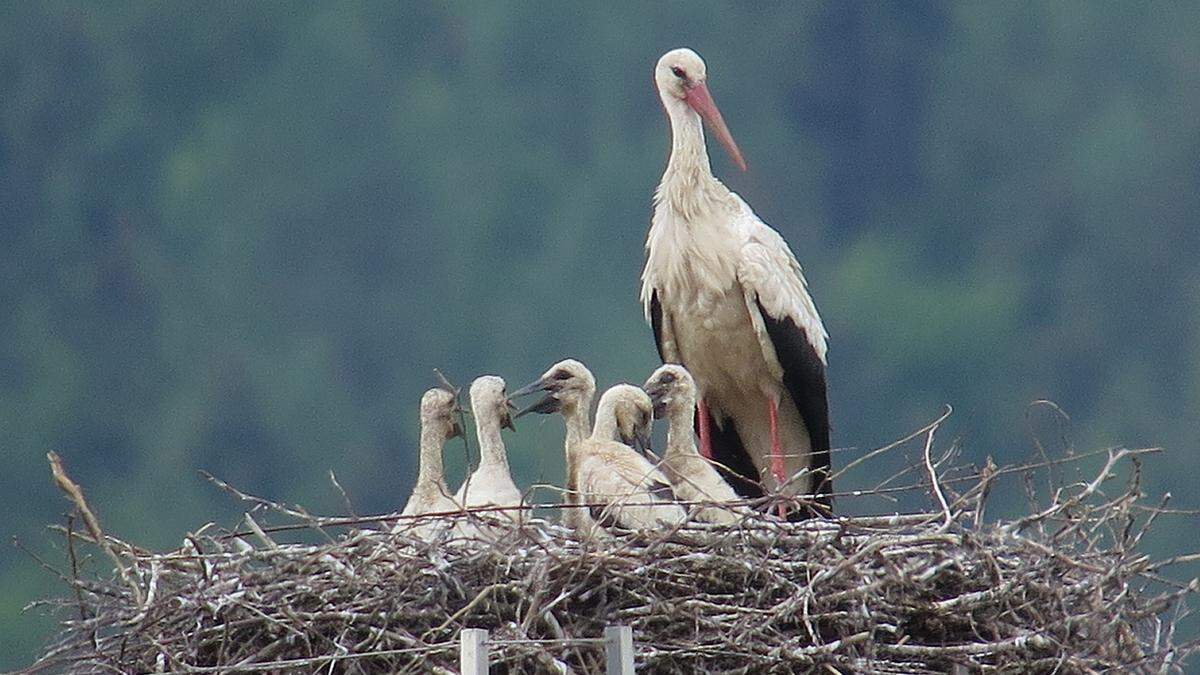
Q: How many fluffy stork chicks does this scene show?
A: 5